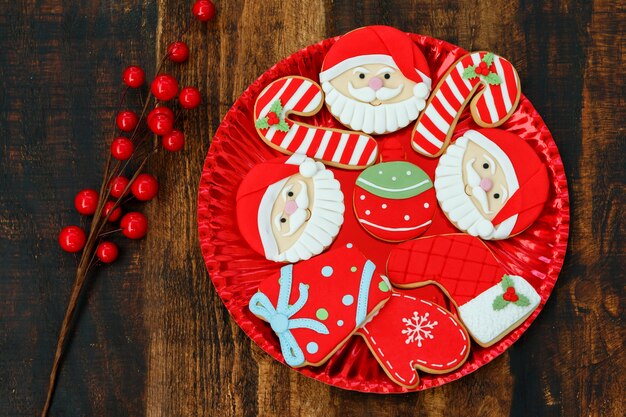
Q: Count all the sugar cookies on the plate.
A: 9